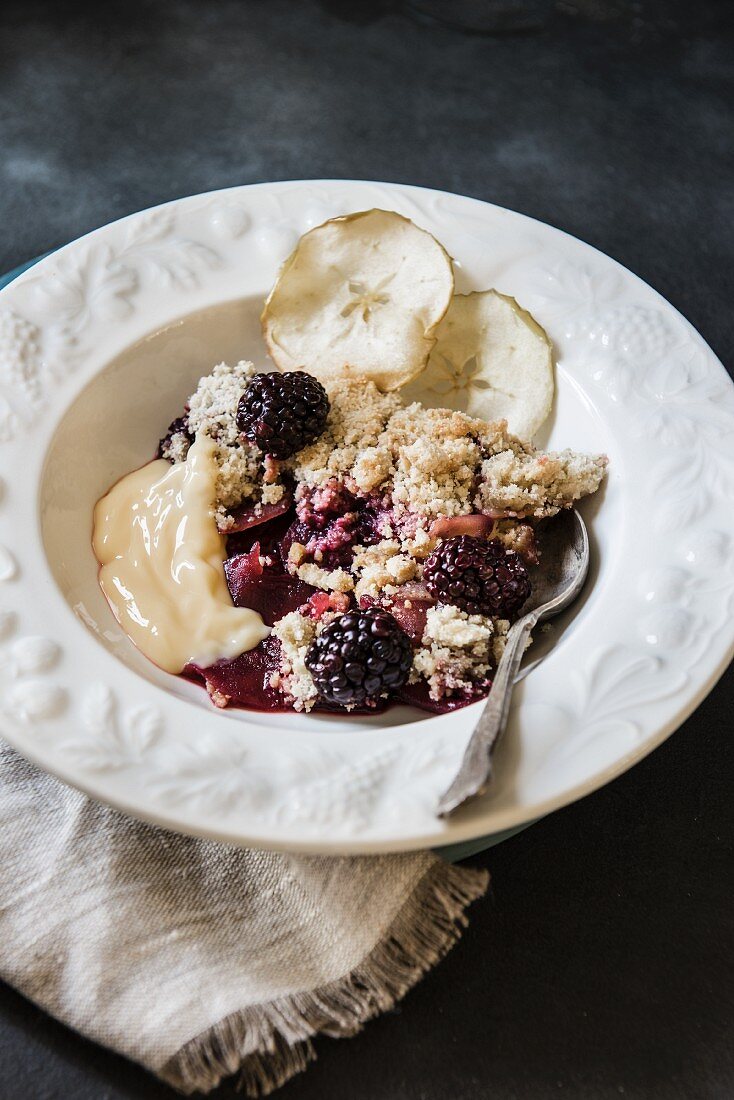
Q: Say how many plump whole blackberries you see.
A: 3